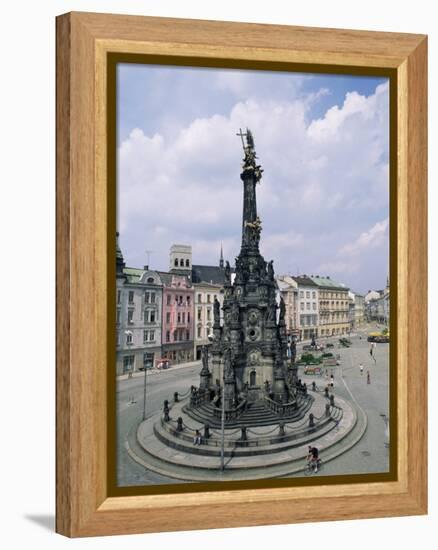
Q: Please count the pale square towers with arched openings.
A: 1